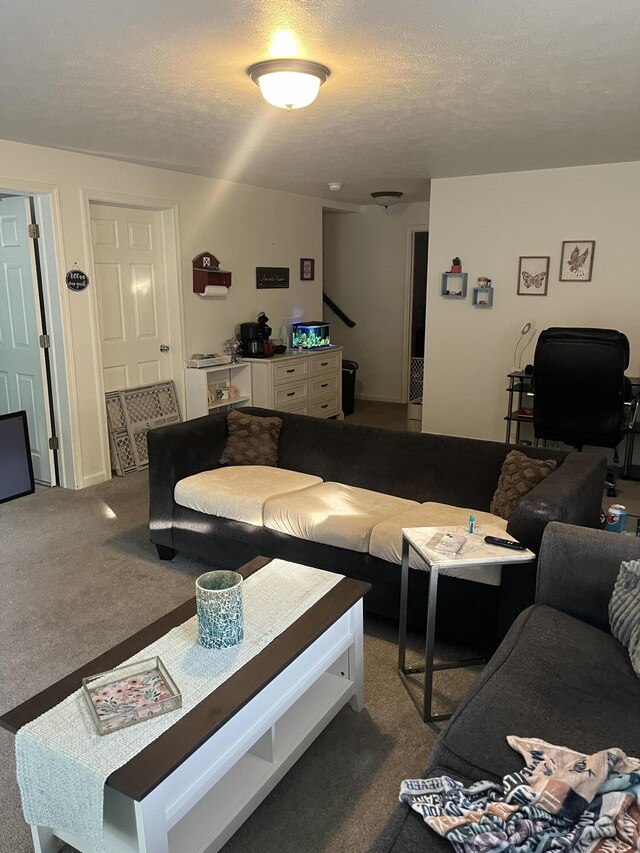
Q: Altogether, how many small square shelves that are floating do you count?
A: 2